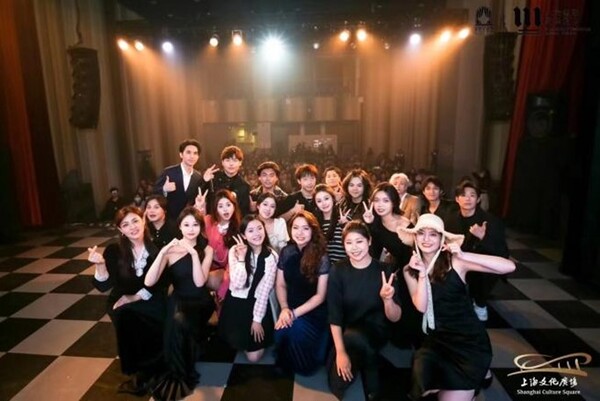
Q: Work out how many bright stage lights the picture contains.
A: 11